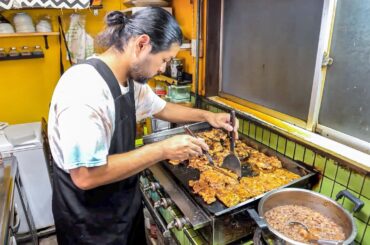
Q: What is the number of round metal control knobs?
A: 3